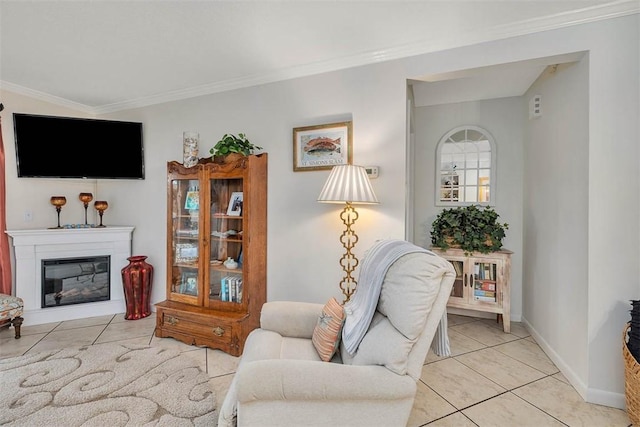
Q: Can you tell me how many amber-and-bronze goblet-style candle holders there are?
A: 3